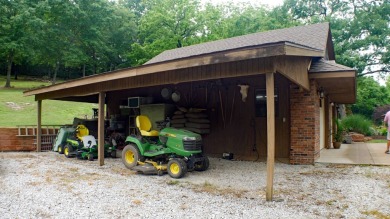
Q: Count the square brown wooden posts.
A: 3